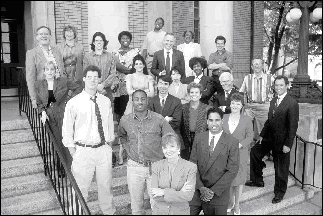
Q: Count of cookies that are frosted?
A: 0